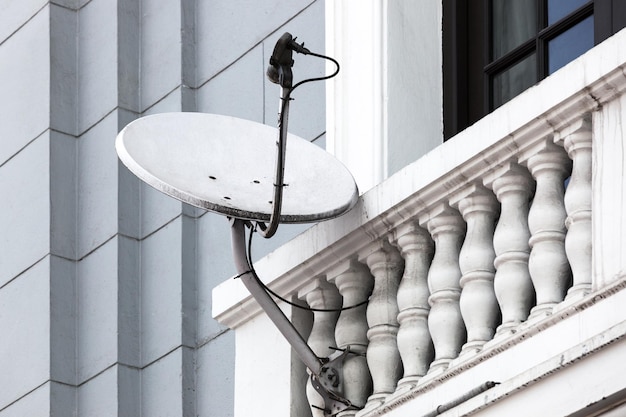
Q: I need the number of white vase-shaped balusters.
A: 9